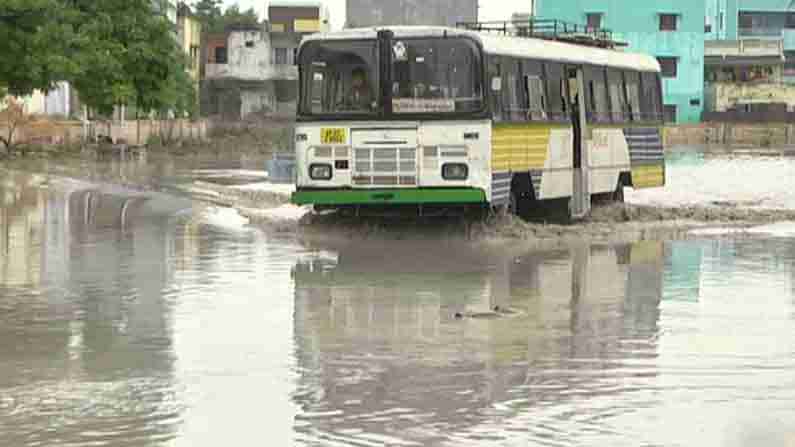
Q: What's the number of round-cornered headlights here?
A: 2